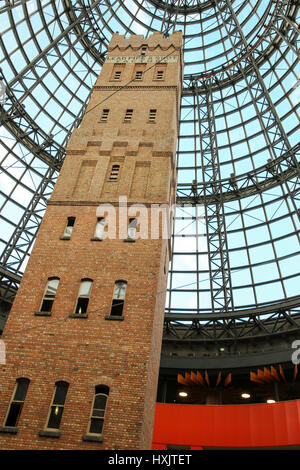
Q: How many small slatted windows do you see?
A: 7